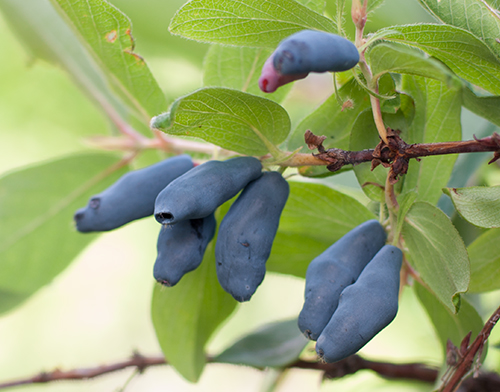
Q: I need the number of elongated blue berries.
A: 7